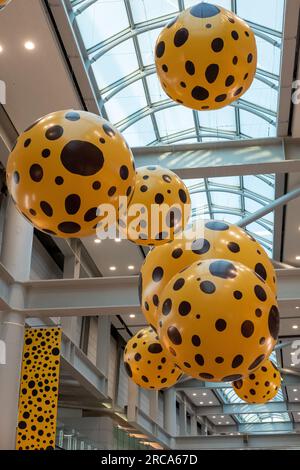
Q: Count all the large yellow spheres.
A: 7